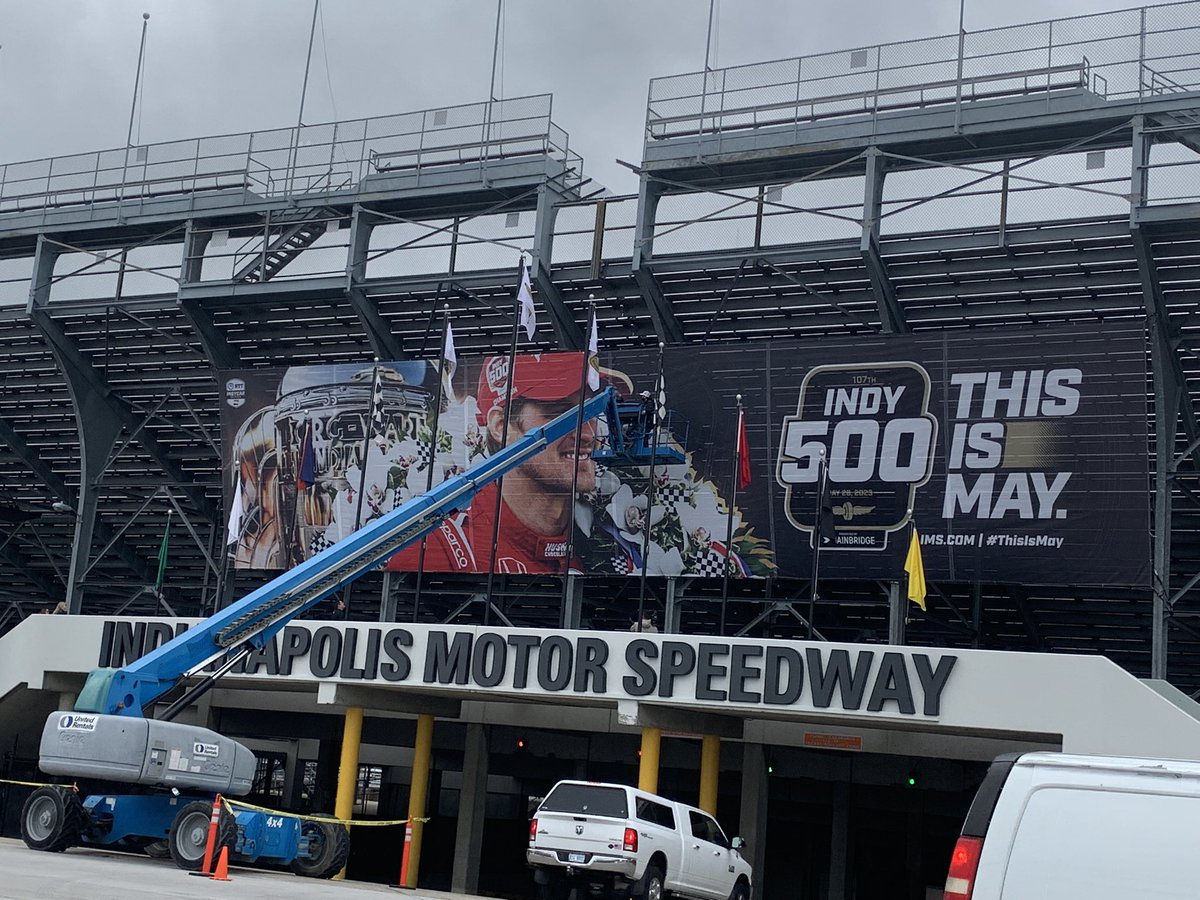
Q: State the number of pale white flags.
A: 4